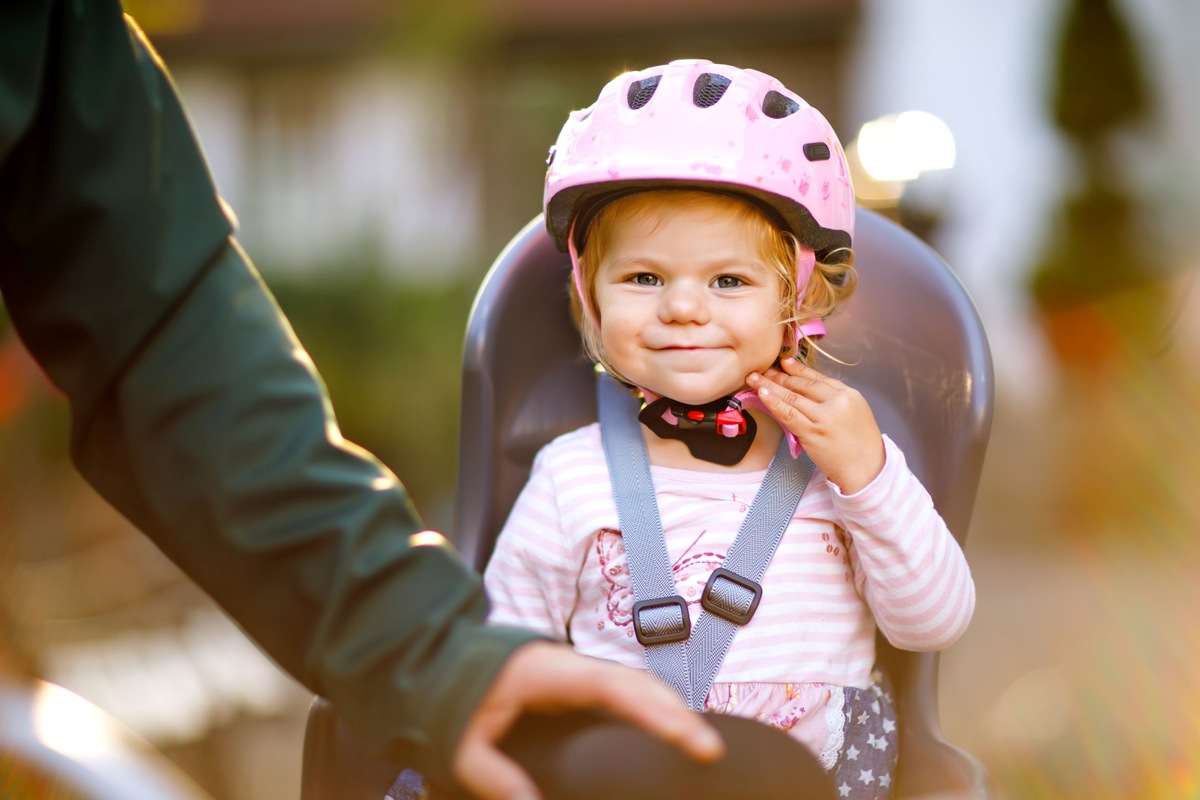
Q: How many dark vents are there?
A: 3